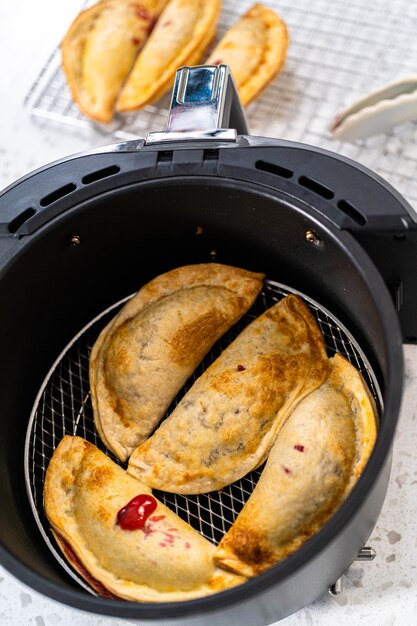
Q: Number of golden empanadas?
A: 7